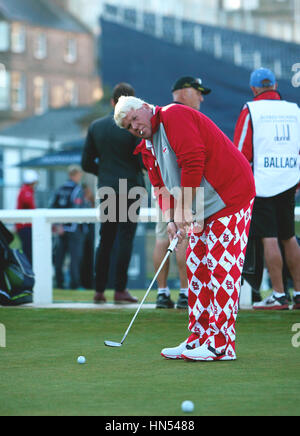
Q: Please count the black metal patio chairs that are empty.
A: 0